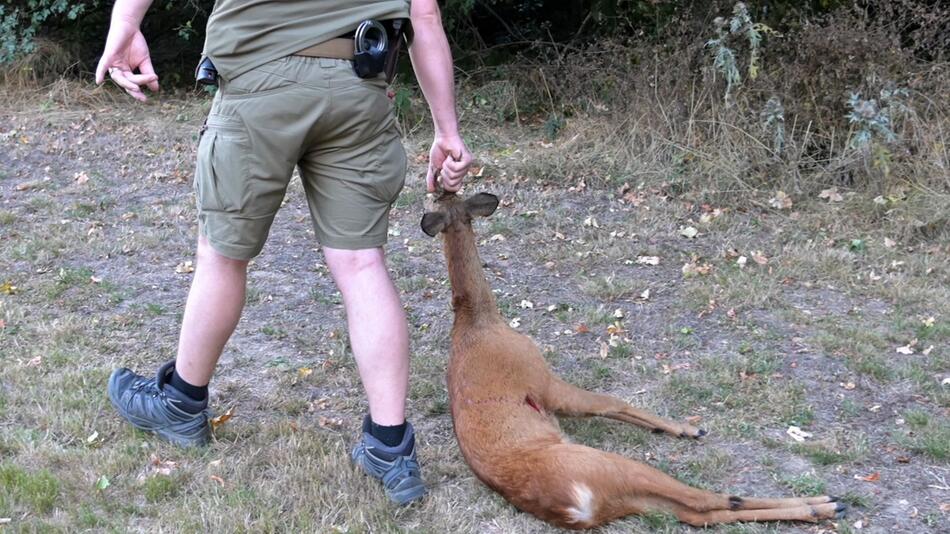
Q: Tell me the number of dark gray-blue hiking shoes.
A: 2